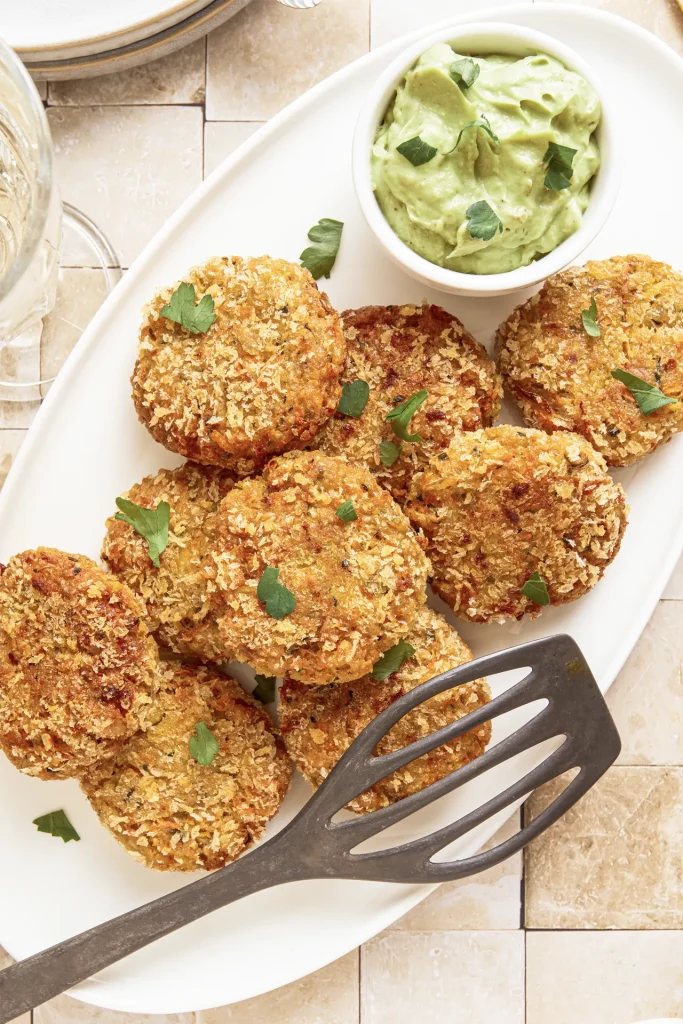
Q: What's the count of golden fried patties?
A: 9